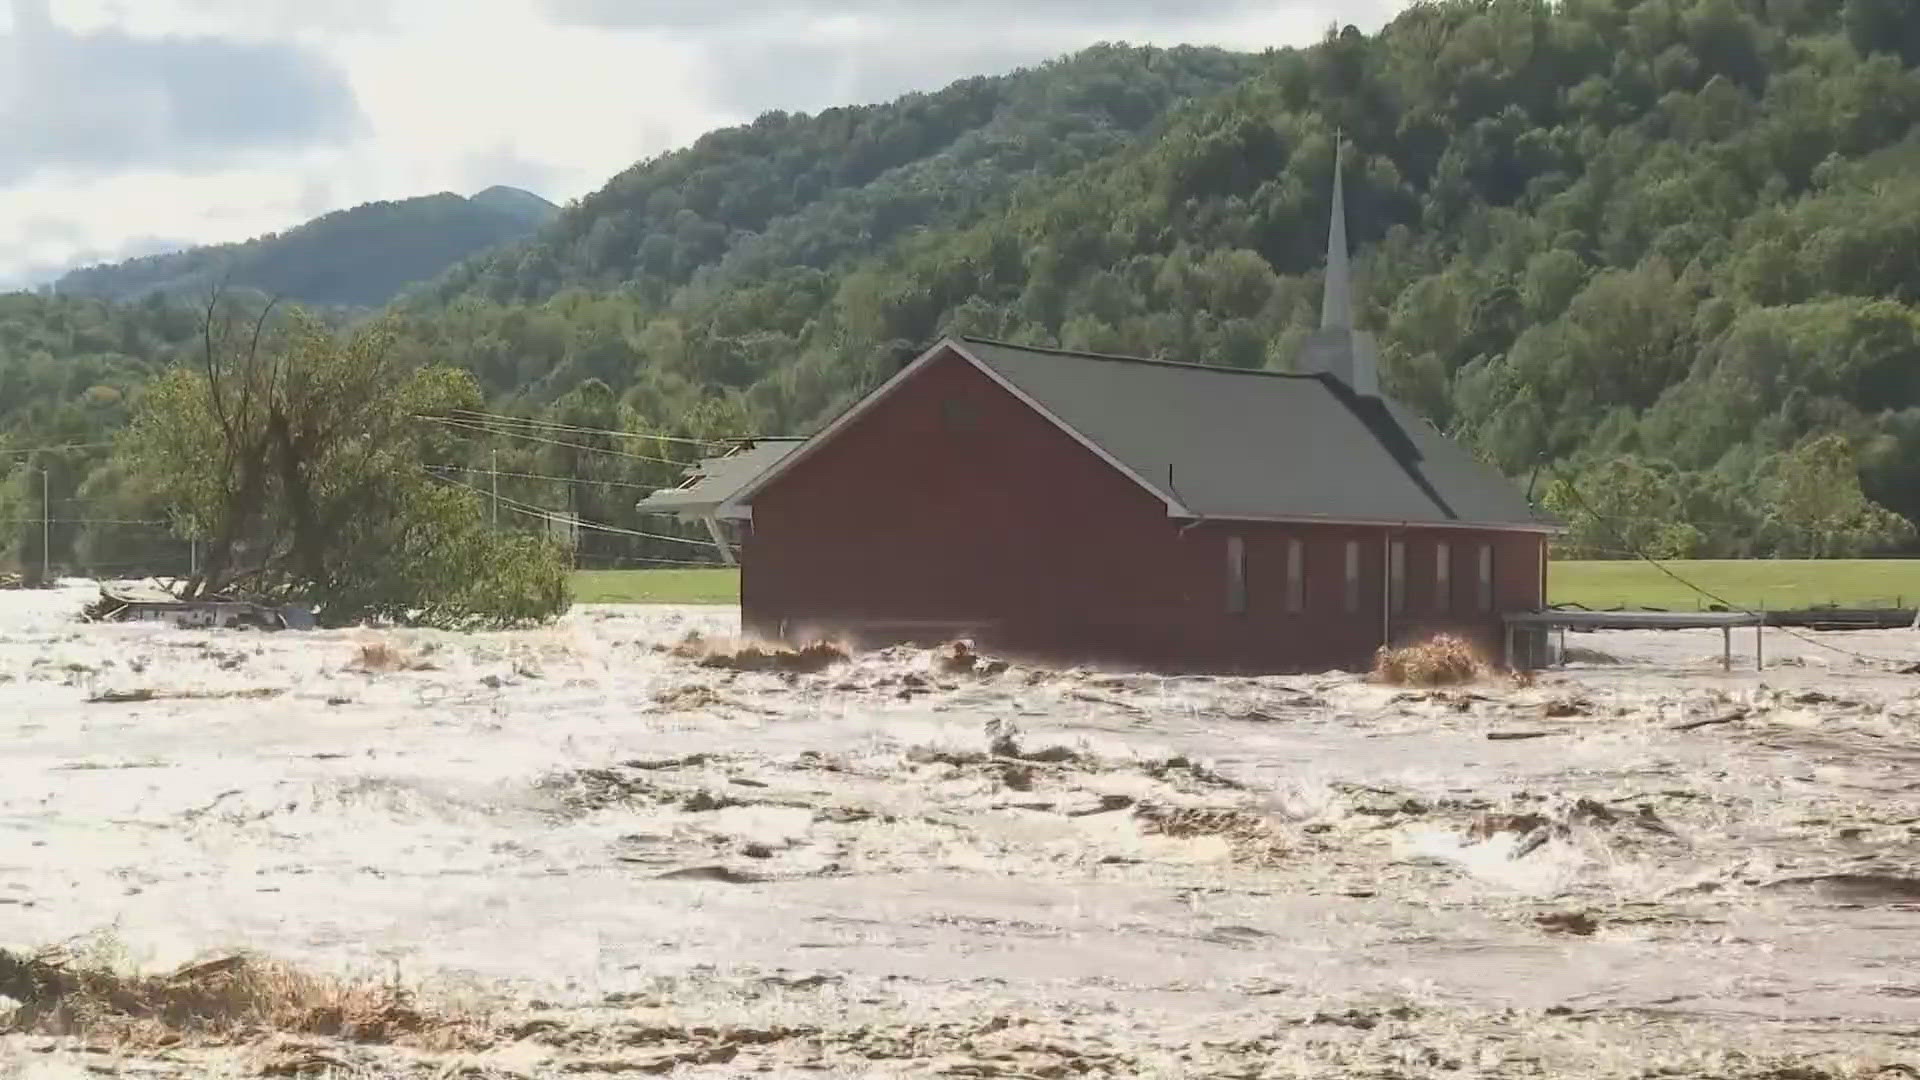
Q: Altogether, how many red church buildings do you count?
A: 1